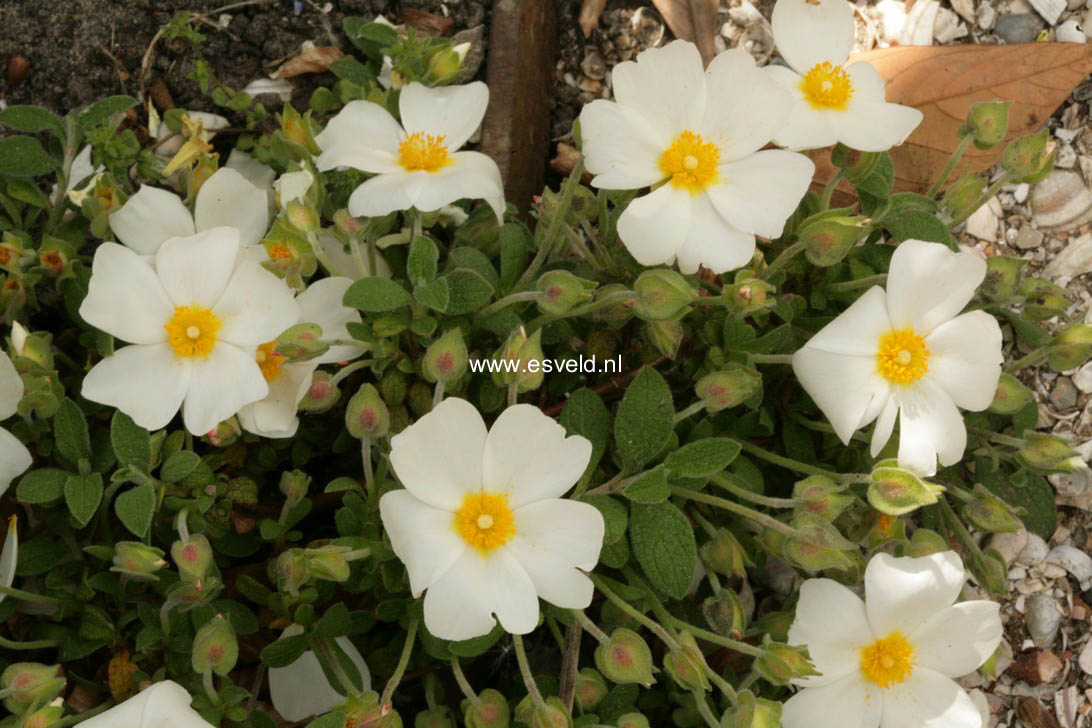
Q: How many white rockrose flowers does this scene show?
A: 11